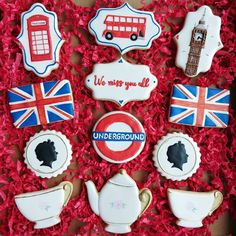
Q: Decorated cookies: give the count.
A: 12